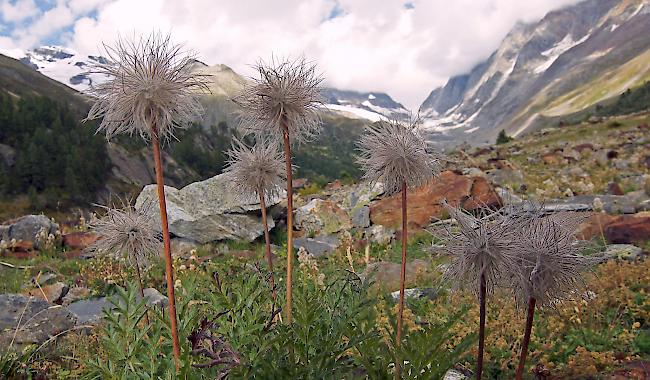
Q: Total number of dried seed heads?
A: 7